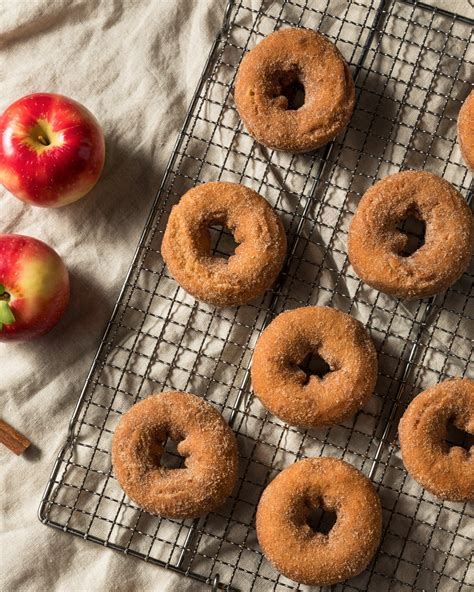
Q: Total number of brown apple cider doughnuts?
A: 8